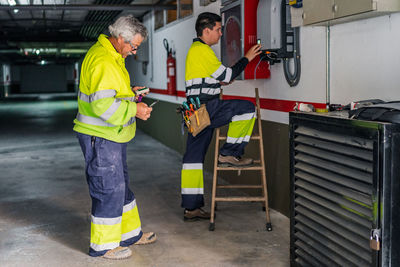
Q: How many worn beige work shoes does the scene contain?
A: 2